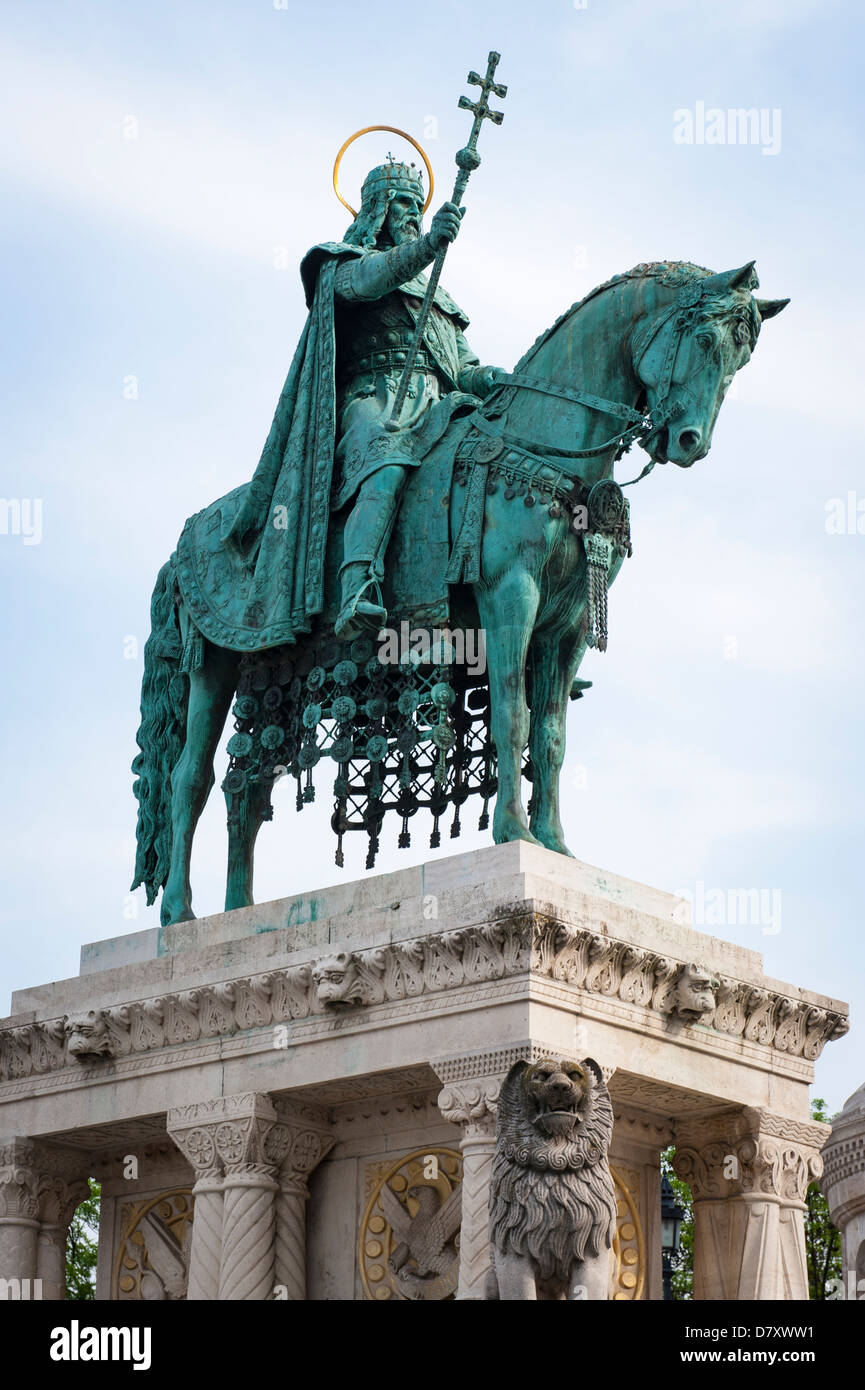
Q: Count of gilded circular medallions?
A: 3